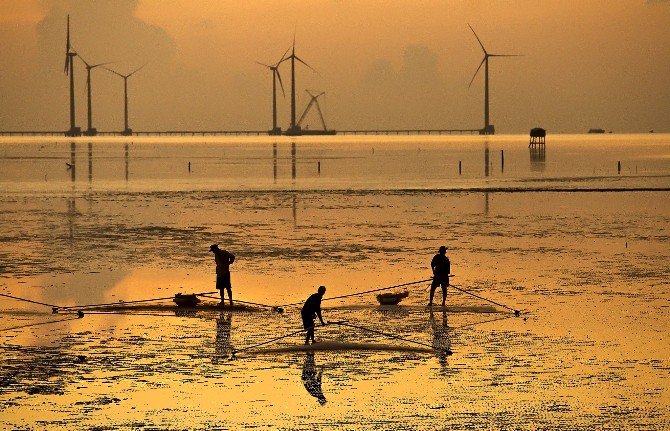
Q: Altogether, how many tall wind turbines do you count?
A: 6